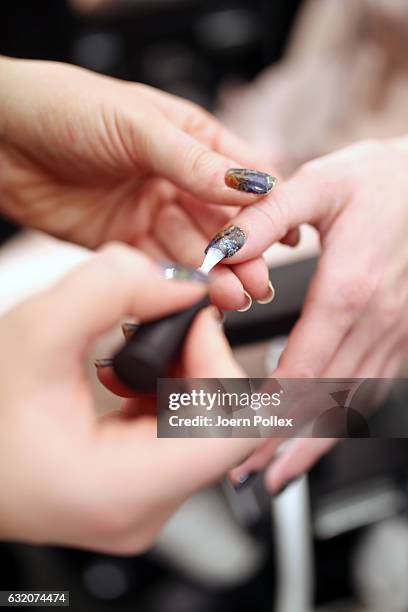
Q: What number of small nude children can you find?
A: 0